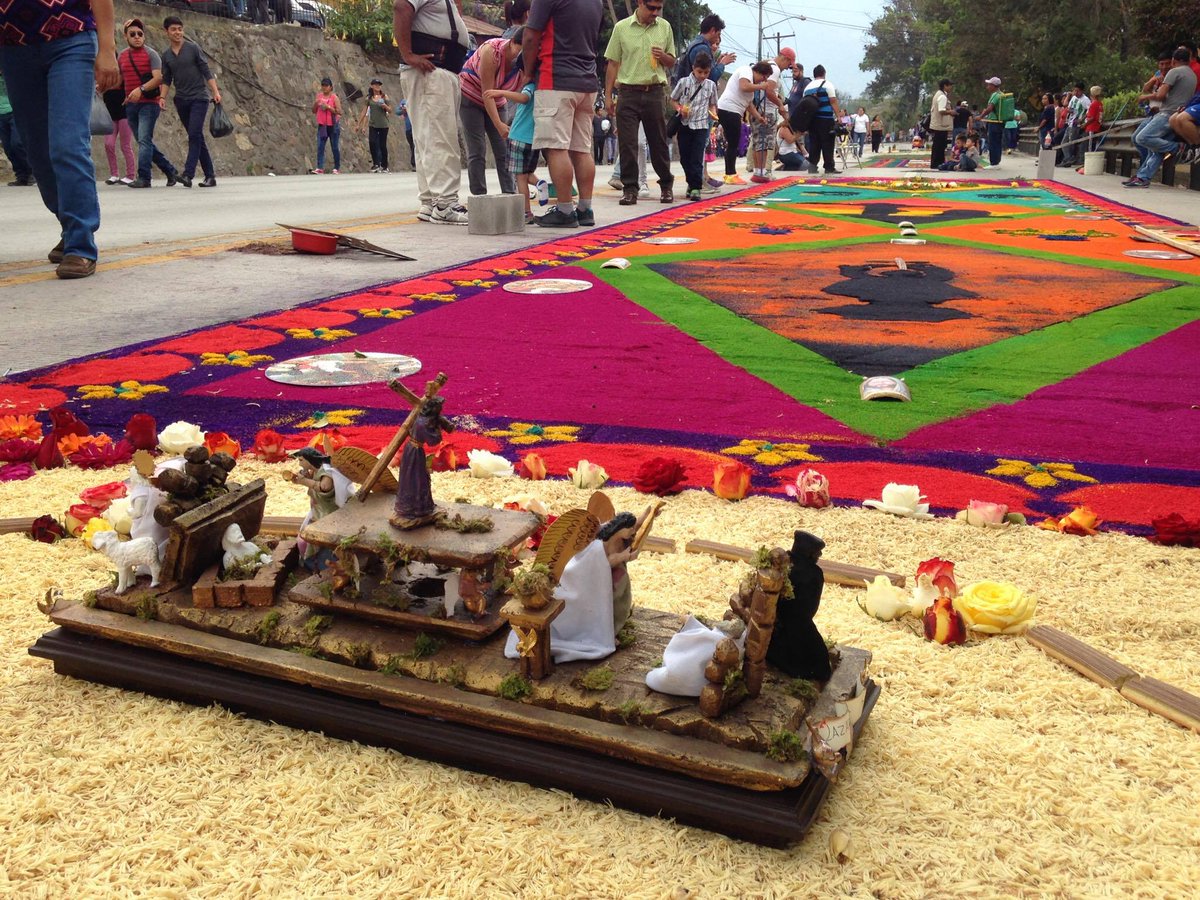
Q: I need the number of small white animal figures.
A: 2